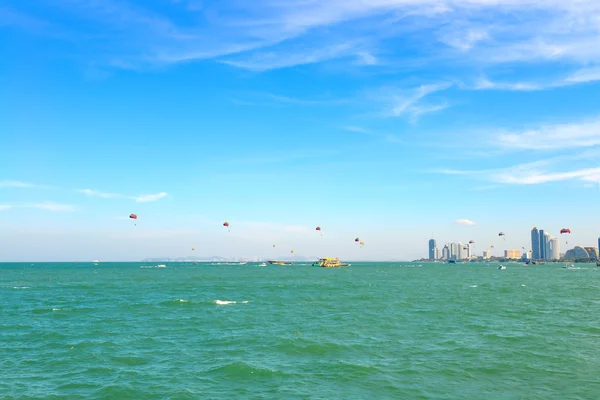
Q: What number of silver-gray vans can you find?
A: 0